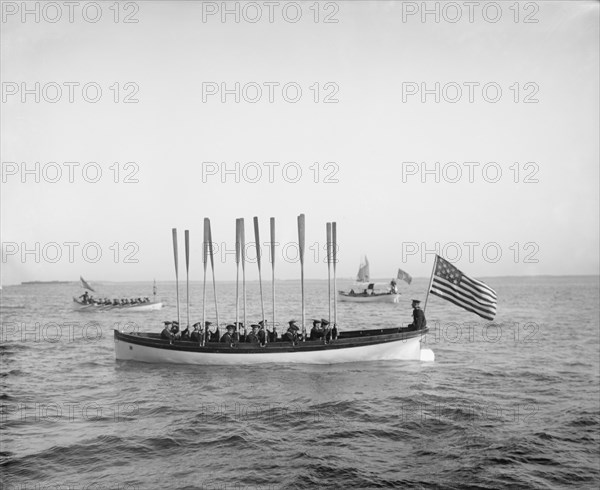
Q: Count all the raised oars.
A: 12